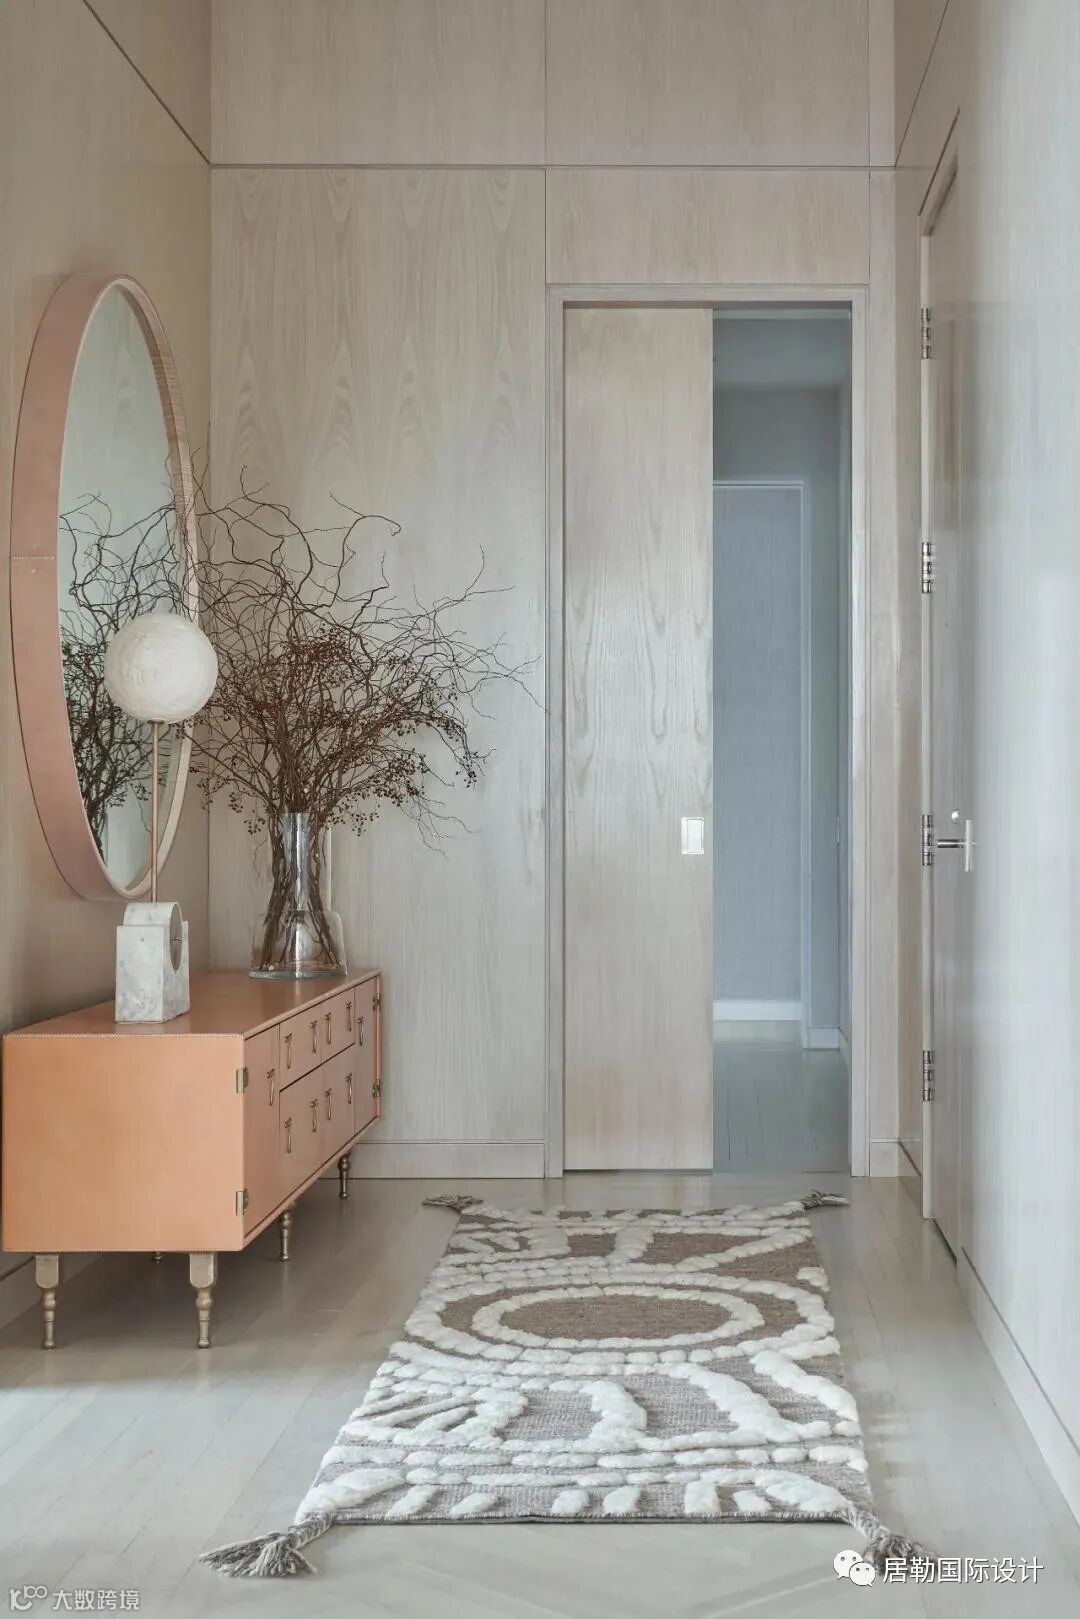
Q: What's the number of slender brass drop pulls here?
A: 10